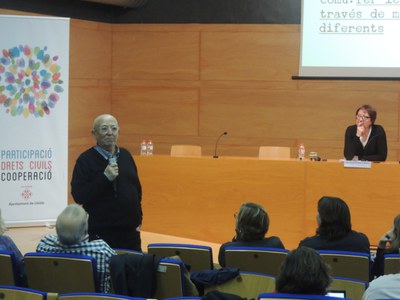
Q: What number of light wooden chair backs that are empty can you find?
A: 2